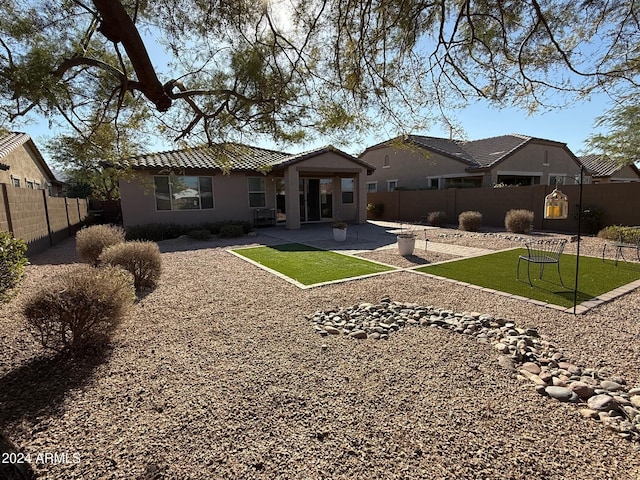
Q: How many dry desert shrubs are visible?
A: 6